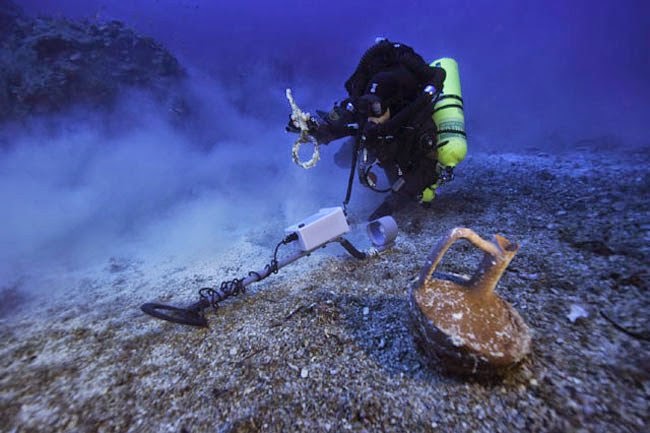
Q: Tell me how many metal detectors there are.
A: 1